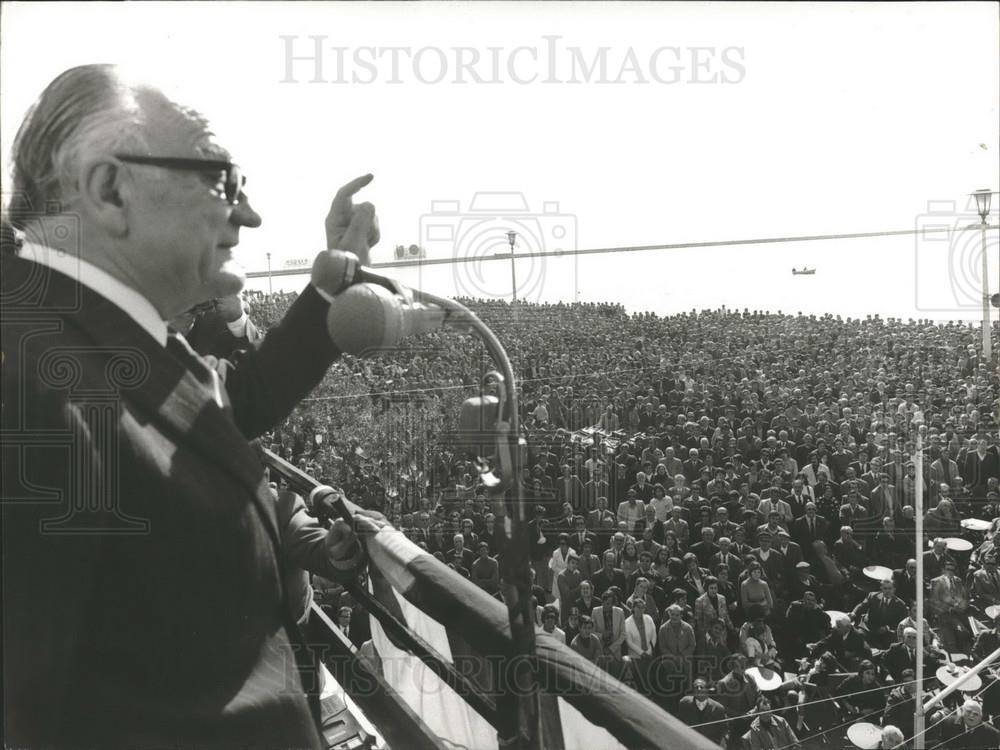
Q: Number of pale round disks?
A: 8